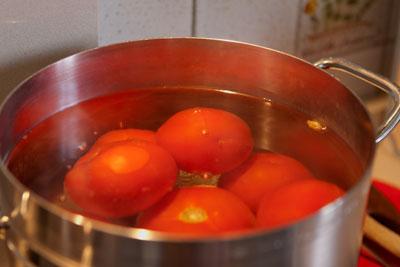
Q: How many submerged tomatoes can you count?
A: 6